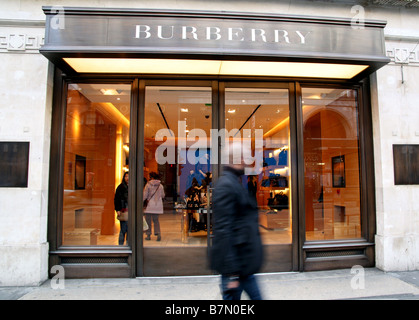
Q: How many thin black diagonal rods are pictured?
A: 2